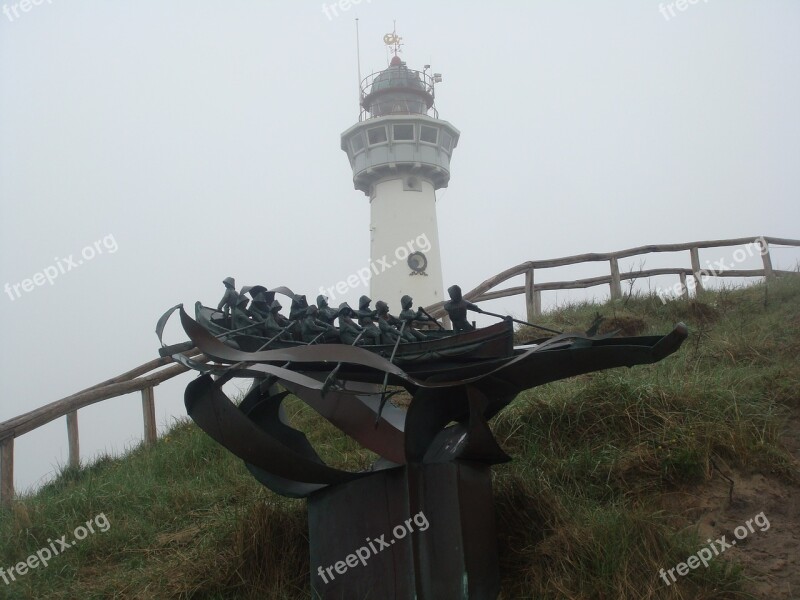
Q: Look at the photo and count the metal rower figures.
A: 12